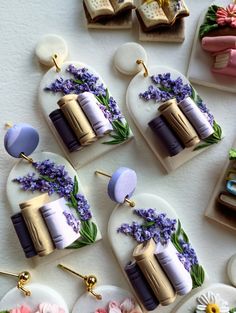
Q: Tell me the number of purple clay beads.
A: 2